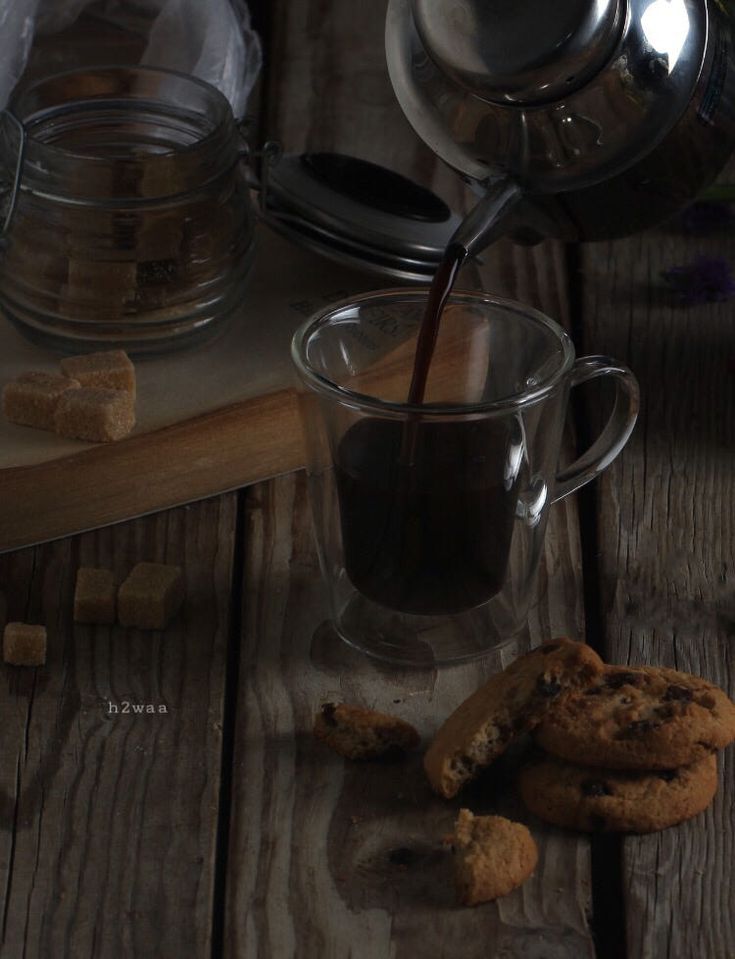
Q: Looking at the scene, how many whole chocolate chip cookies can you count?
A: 2